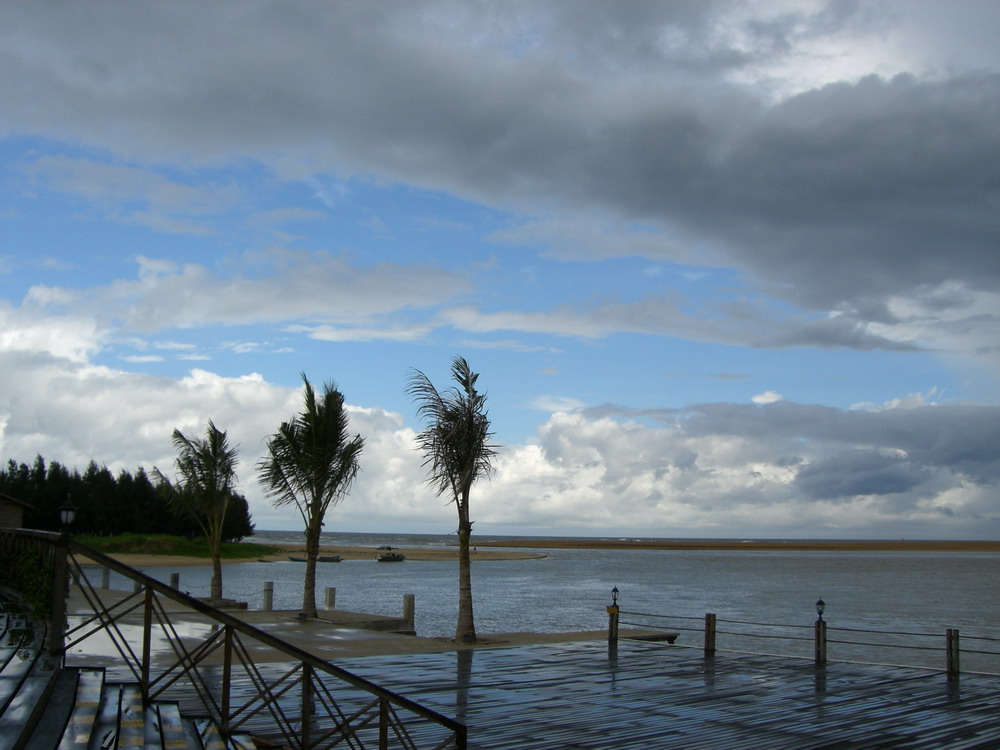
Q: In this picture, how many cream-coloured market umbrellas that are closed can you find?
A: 0